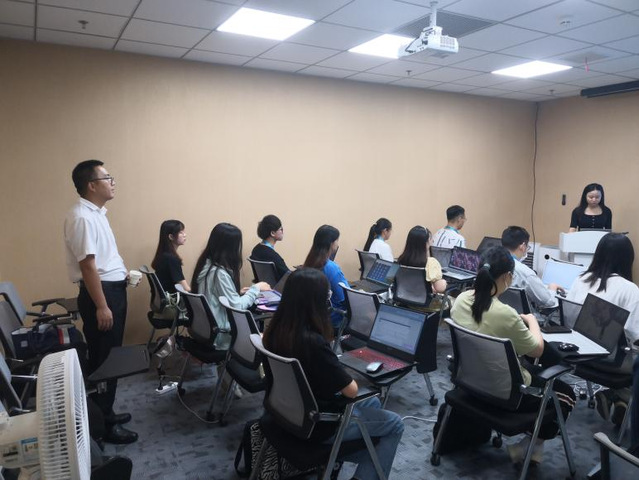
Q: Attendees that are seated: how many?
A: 11